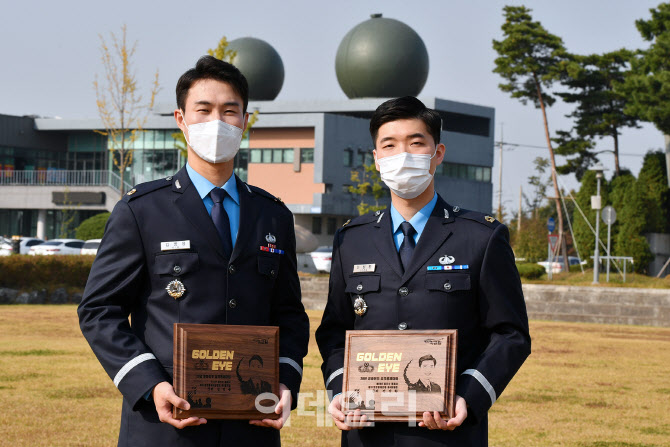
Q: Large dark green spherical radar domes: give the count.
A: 2